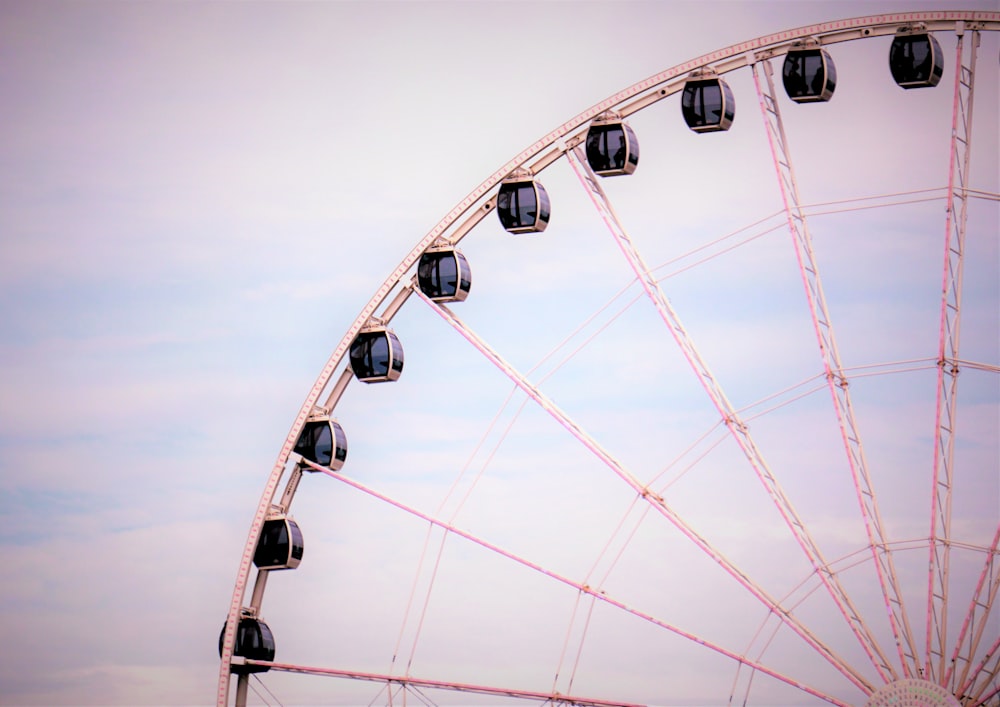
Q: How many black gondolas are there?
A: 10